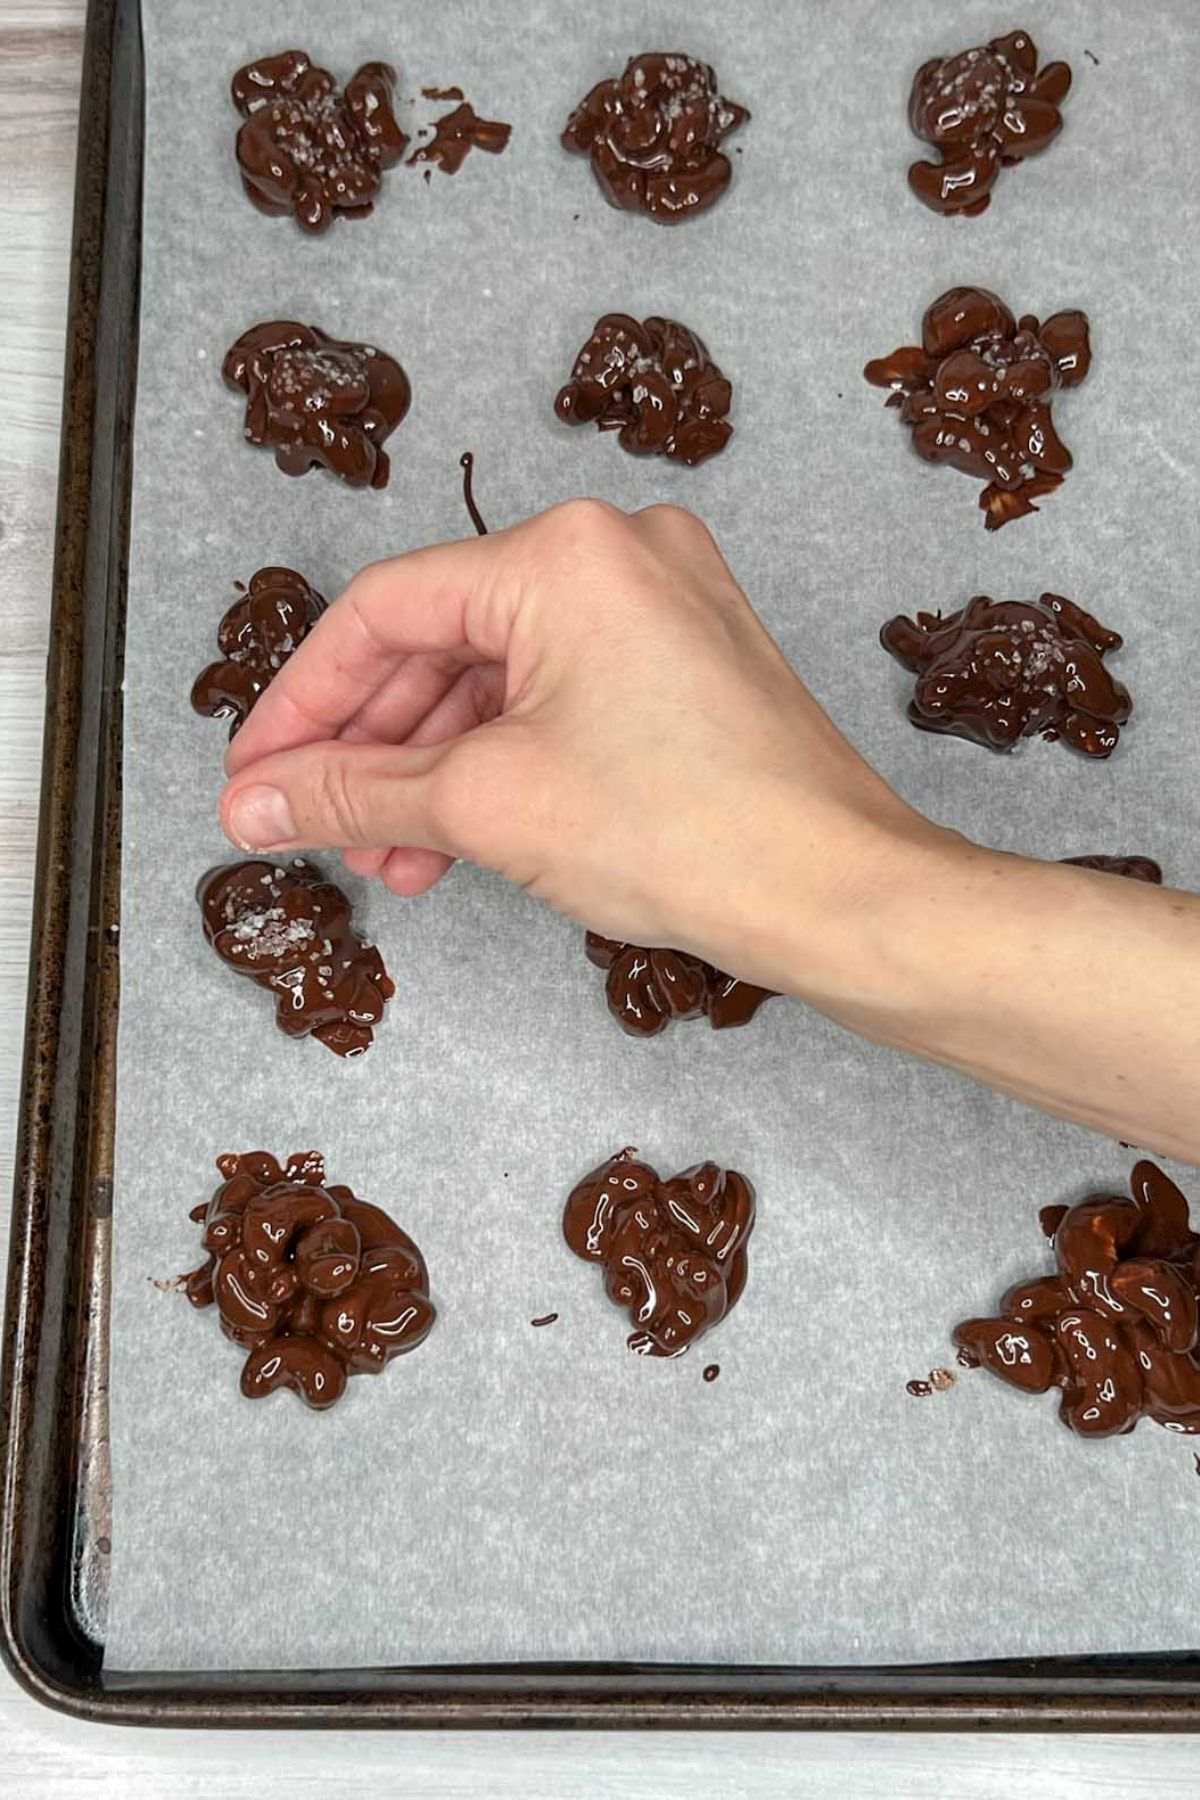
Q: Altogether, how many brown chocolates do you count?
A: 14